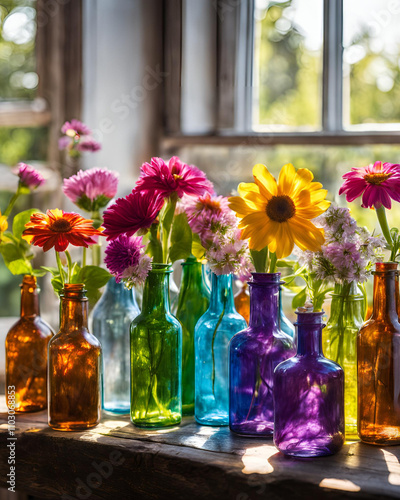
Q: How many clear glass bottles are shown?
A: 1